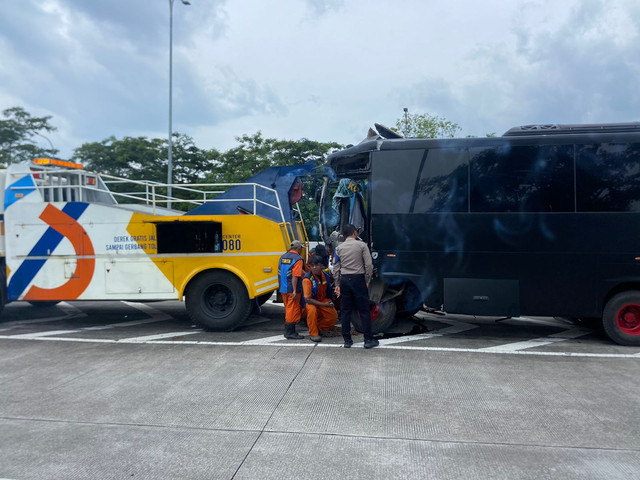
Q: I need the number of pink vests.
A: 0